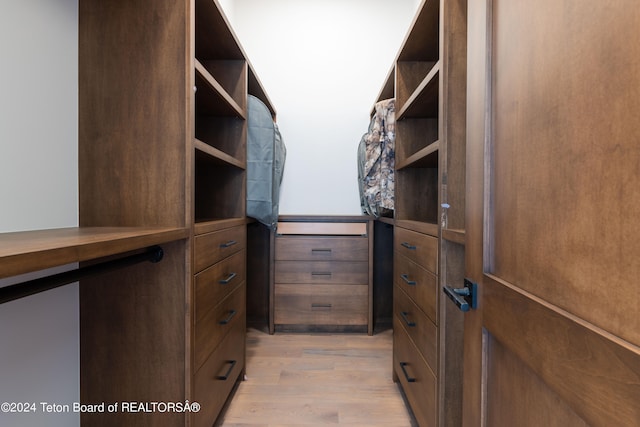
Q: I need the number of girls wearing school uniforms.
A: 0